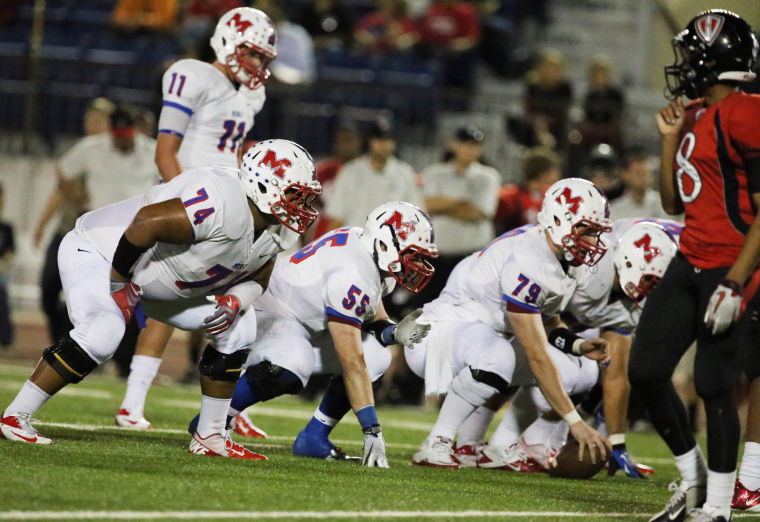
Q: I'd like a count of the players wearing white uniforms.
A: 5